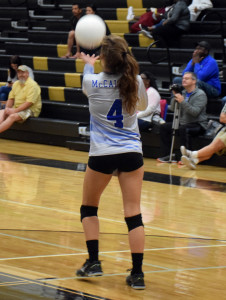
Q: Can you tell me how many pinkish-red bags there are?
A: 1